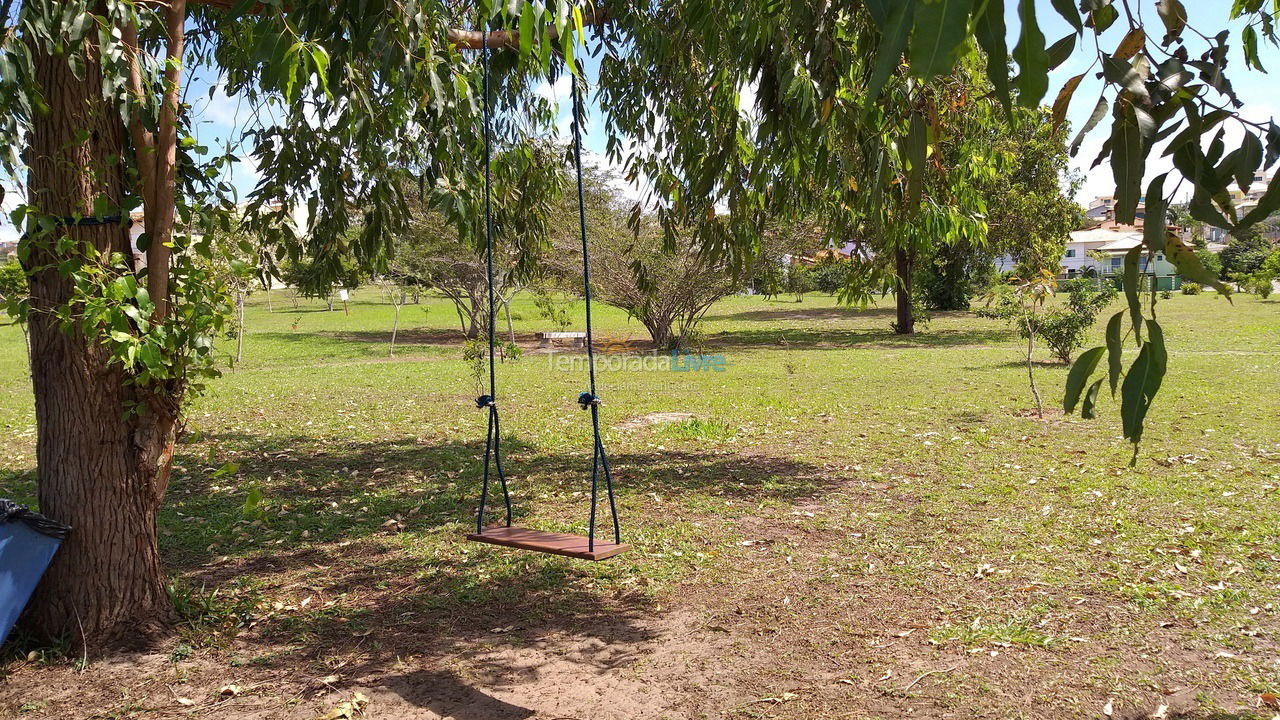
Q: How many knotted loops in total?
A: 2